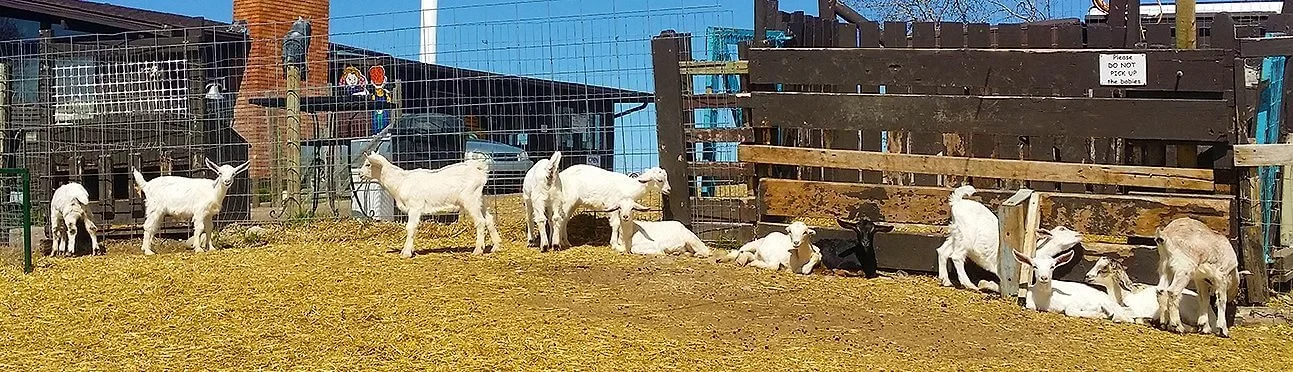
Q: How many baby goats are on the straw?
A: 12